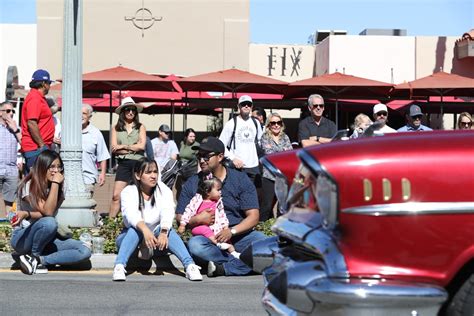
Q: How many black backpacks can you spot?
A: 1